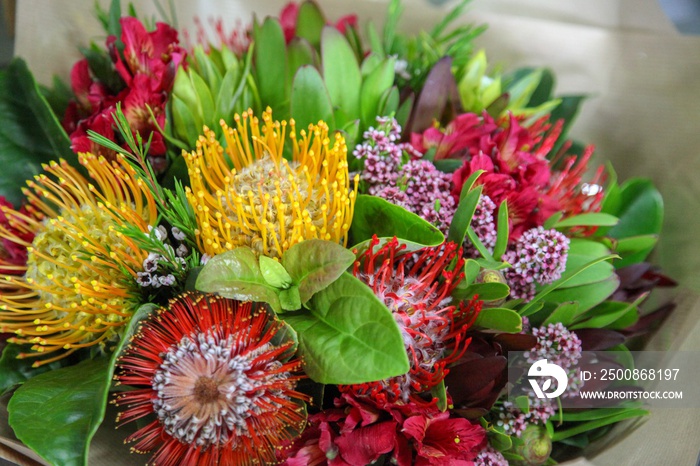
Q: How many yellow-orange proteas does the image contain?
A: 2